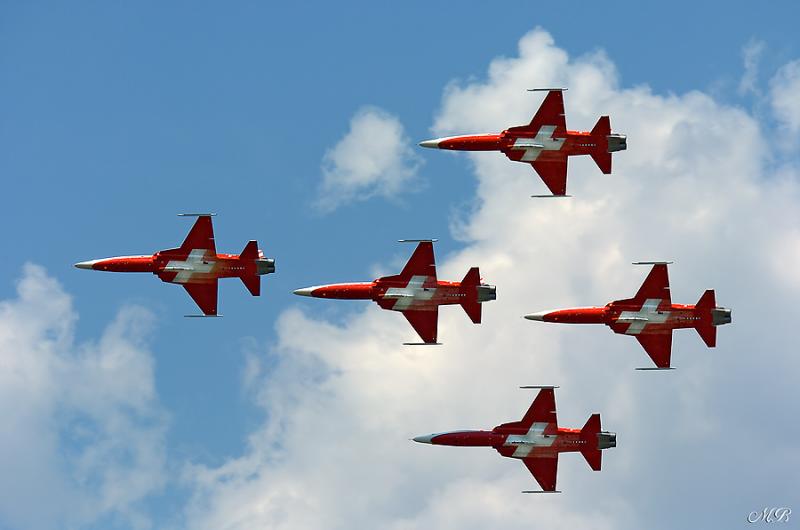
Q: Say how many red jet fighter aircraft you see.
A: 5